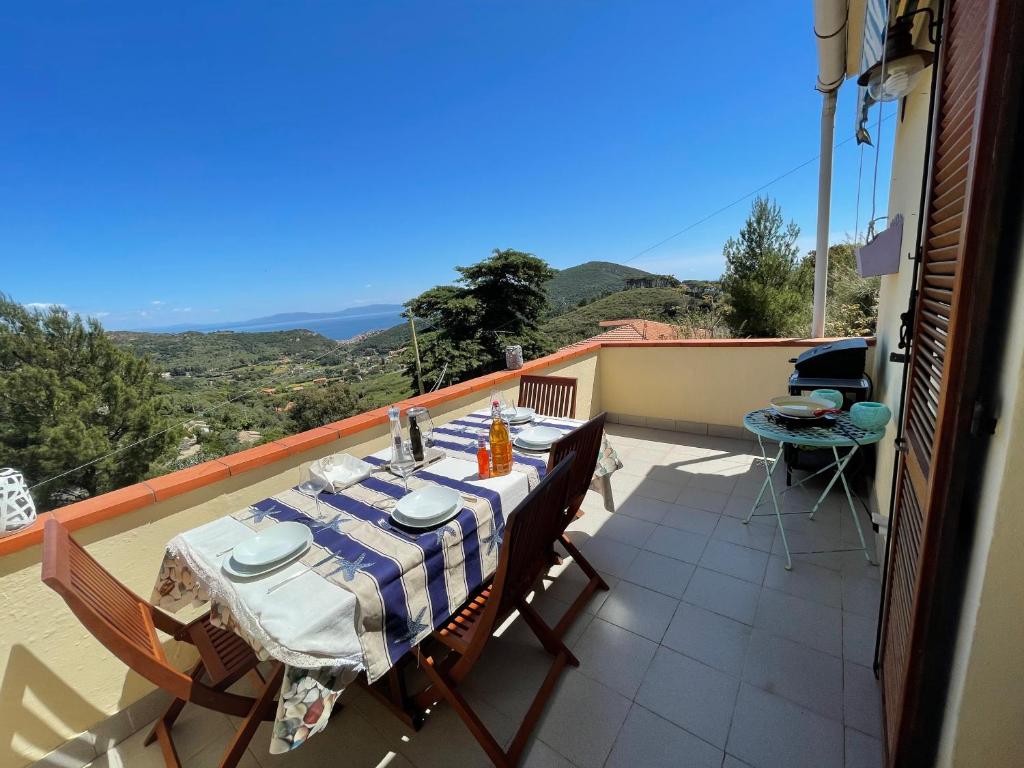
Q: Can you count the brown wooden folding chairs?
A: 4